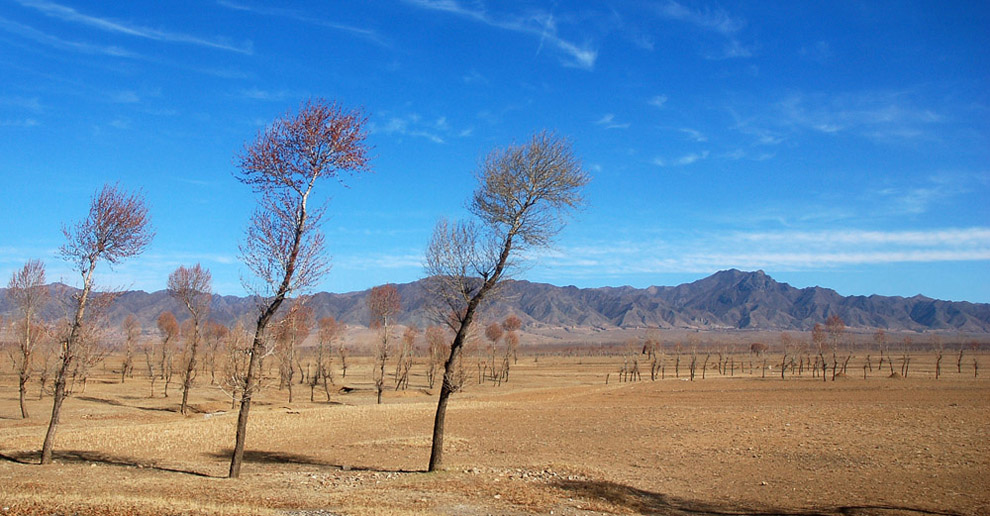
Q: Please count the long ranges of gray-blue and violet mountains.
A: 1